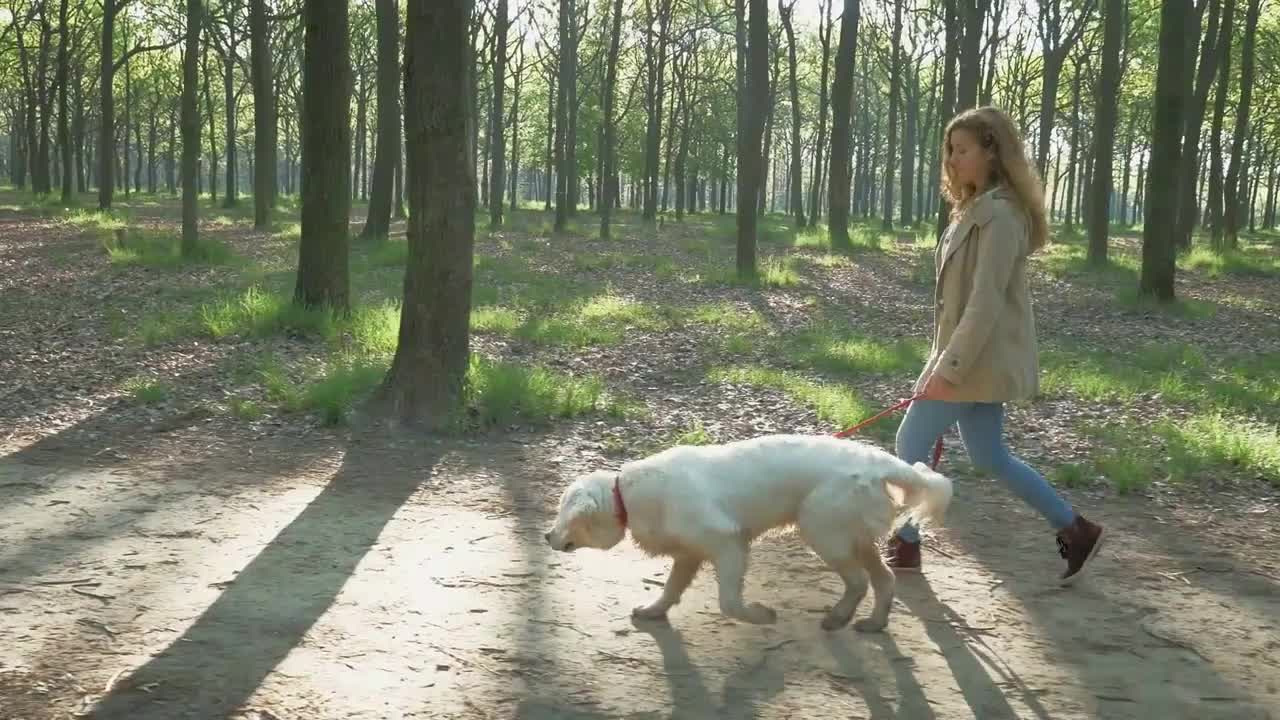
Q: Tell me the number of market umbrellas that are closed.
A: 0